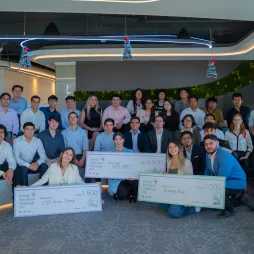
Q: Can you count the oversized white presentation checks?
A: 3